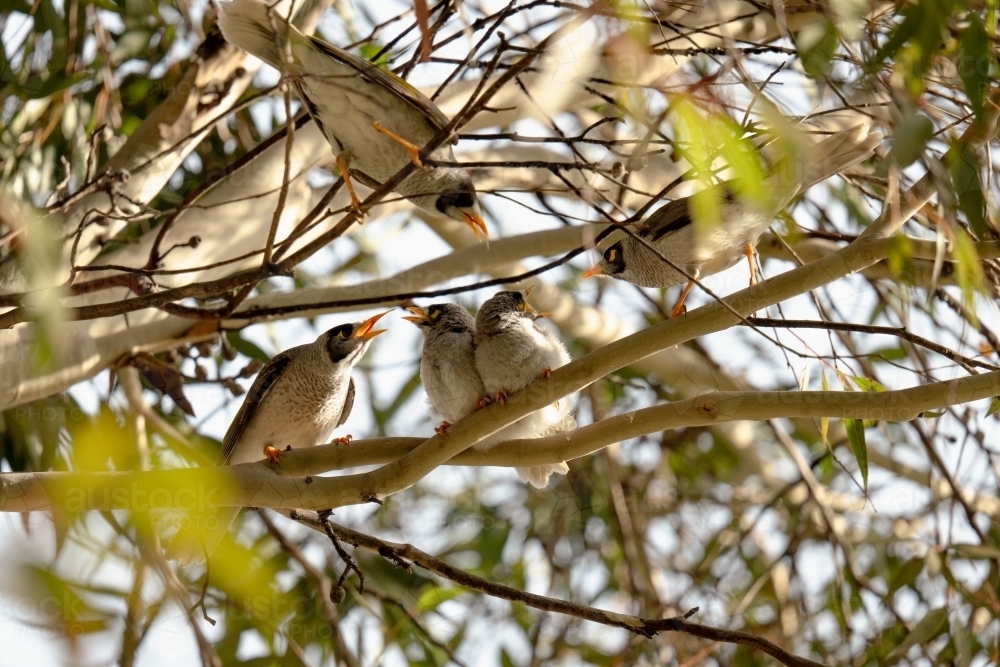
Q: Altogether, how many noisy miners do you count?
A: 5